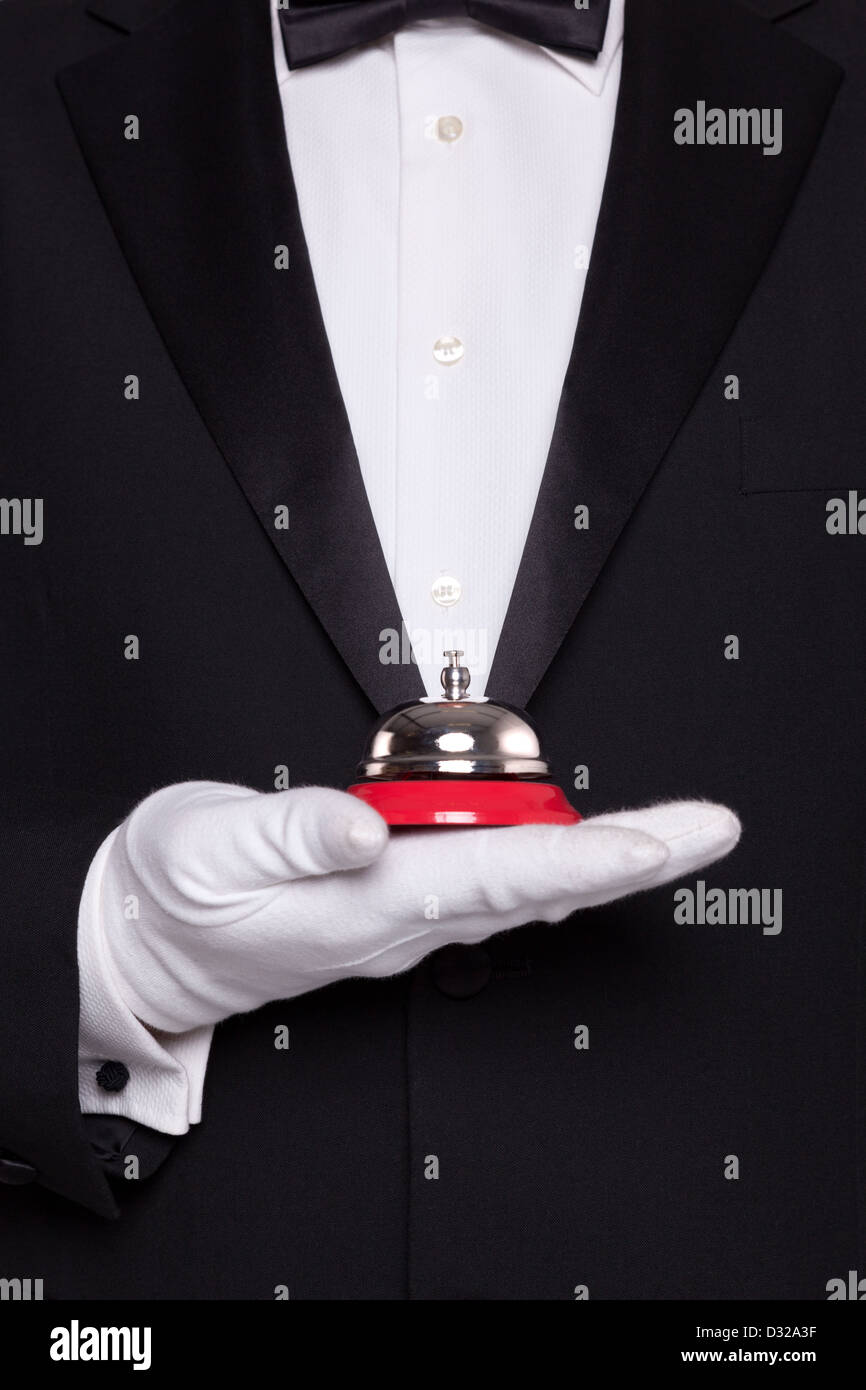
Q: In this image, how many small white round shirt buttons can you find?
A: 3